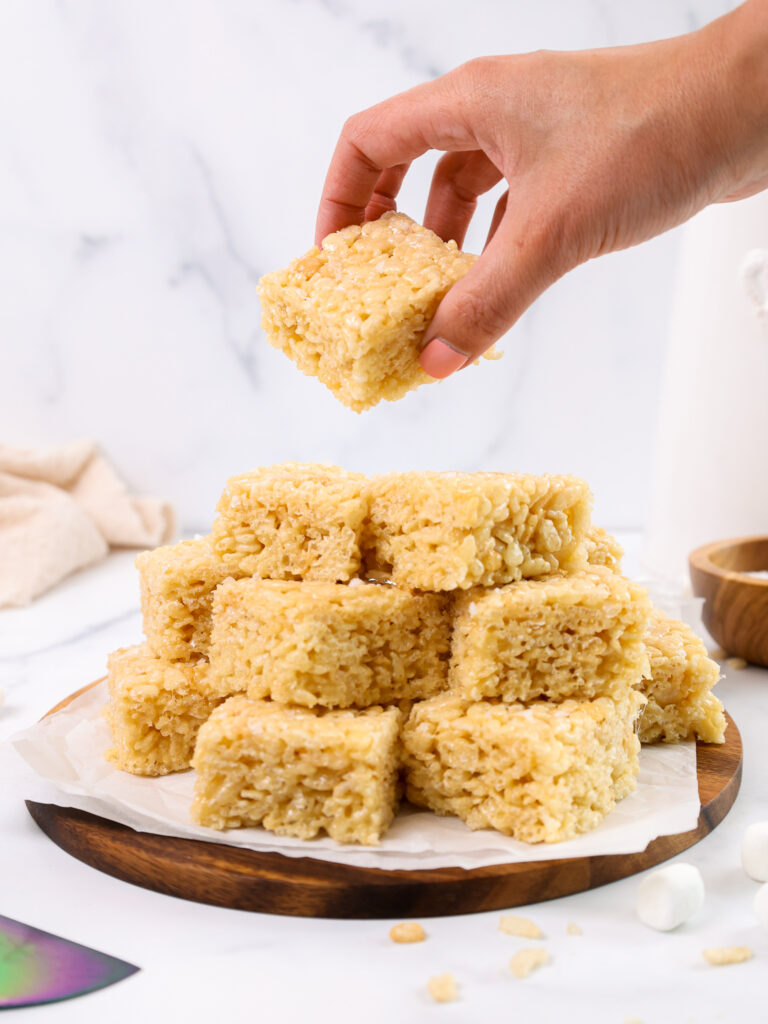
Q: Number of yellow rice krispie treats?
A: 11